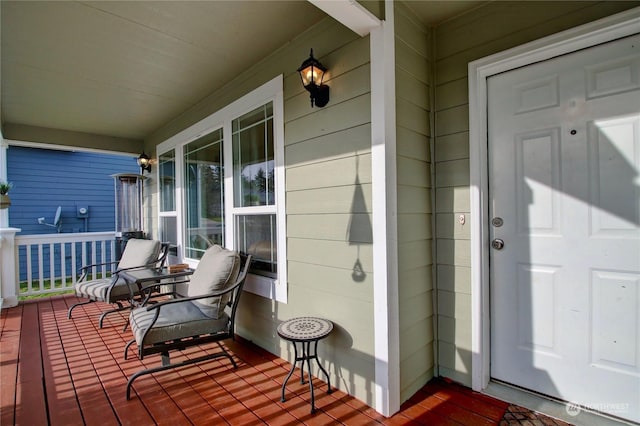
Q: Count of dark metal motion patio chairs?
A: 2